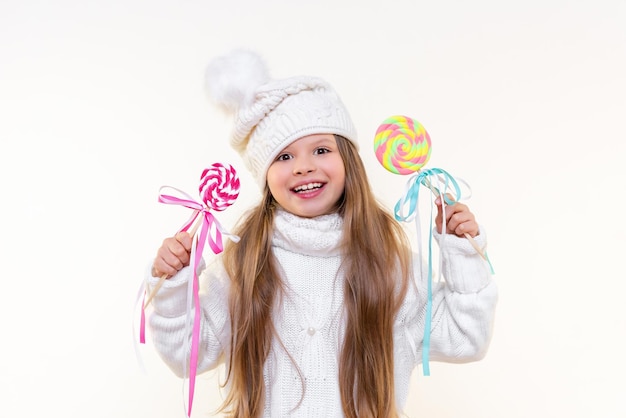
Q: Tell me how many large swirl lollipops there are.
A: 2